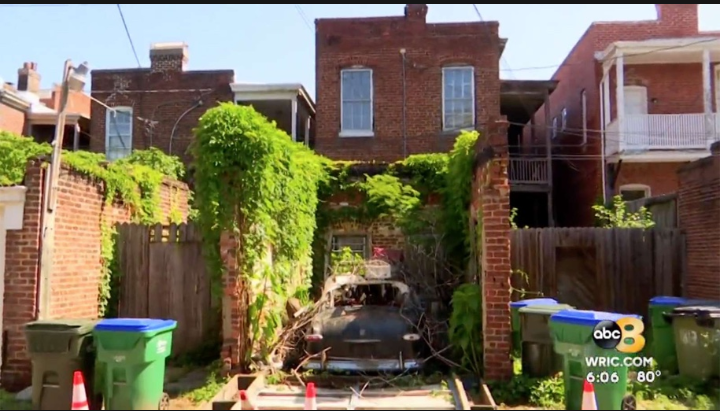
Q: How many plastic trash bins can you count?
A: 7